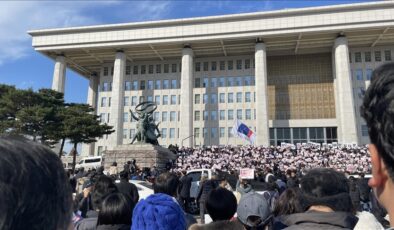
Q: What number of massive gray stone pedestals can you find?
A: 1